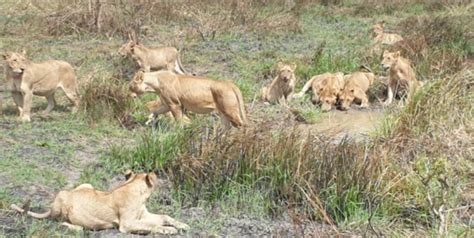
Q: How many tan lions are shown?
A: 9